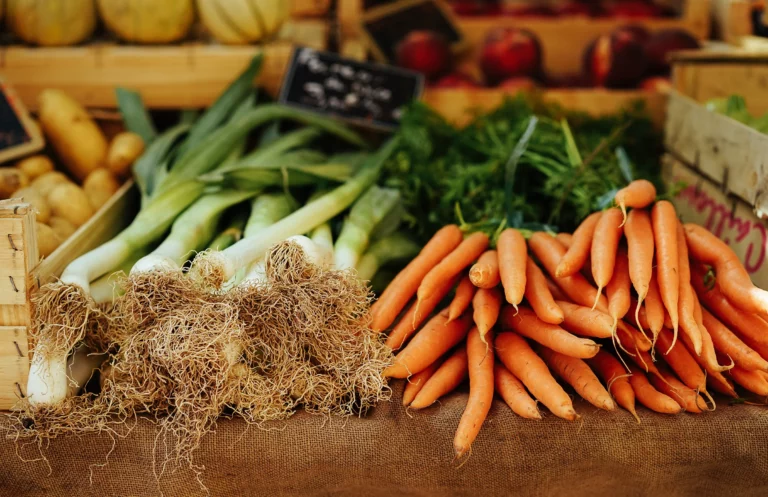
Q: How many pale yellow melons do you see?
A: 3